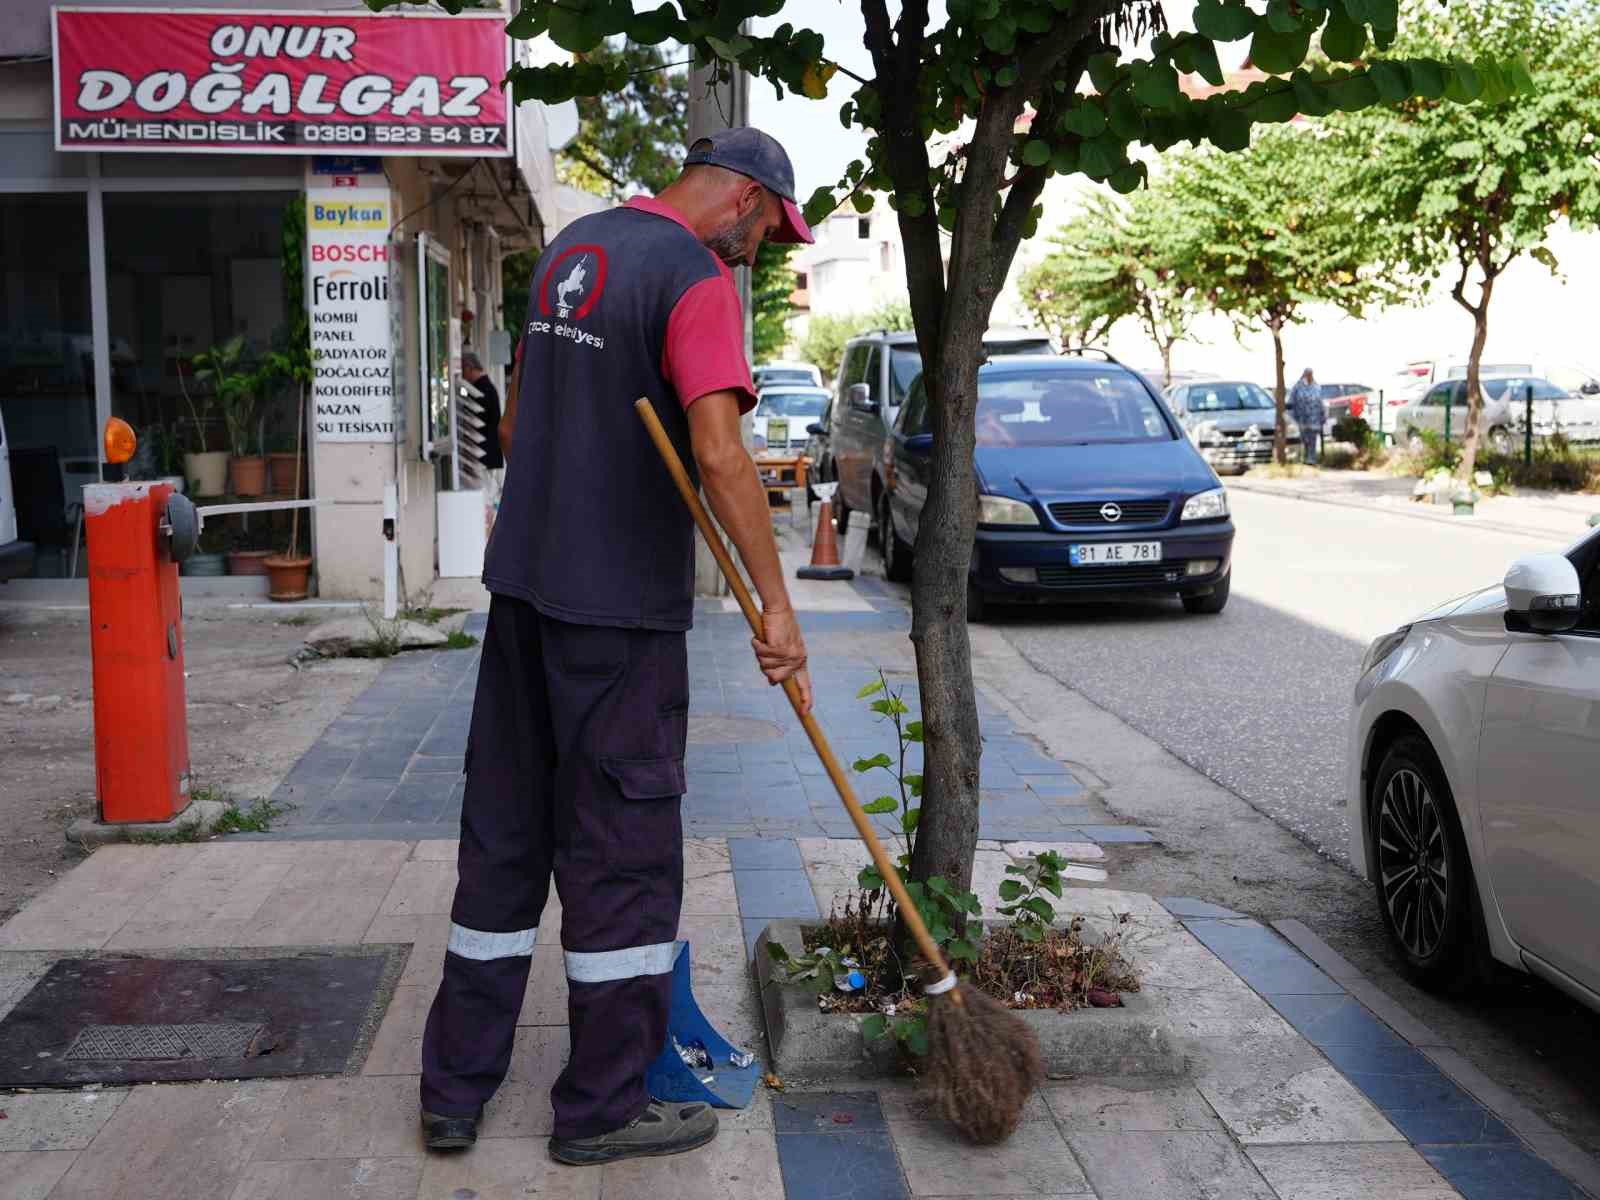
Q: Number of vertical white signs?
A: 1